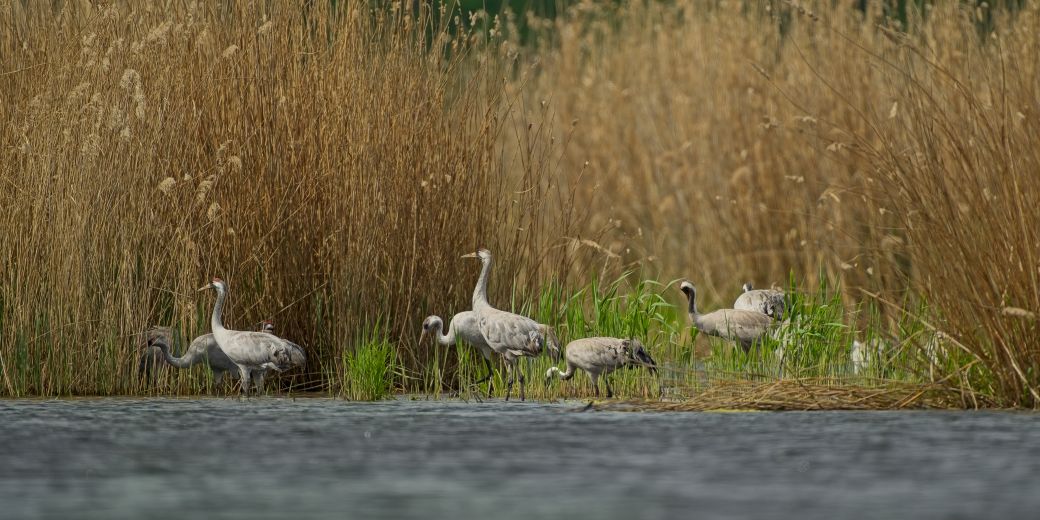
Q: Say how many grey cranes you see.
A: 8